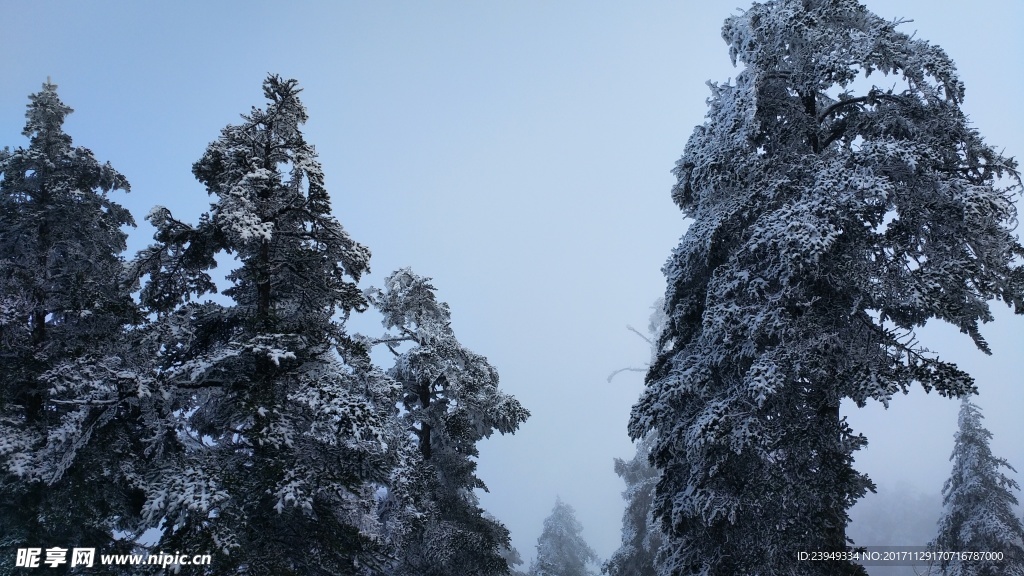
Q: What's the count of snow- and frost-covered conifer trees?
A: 7